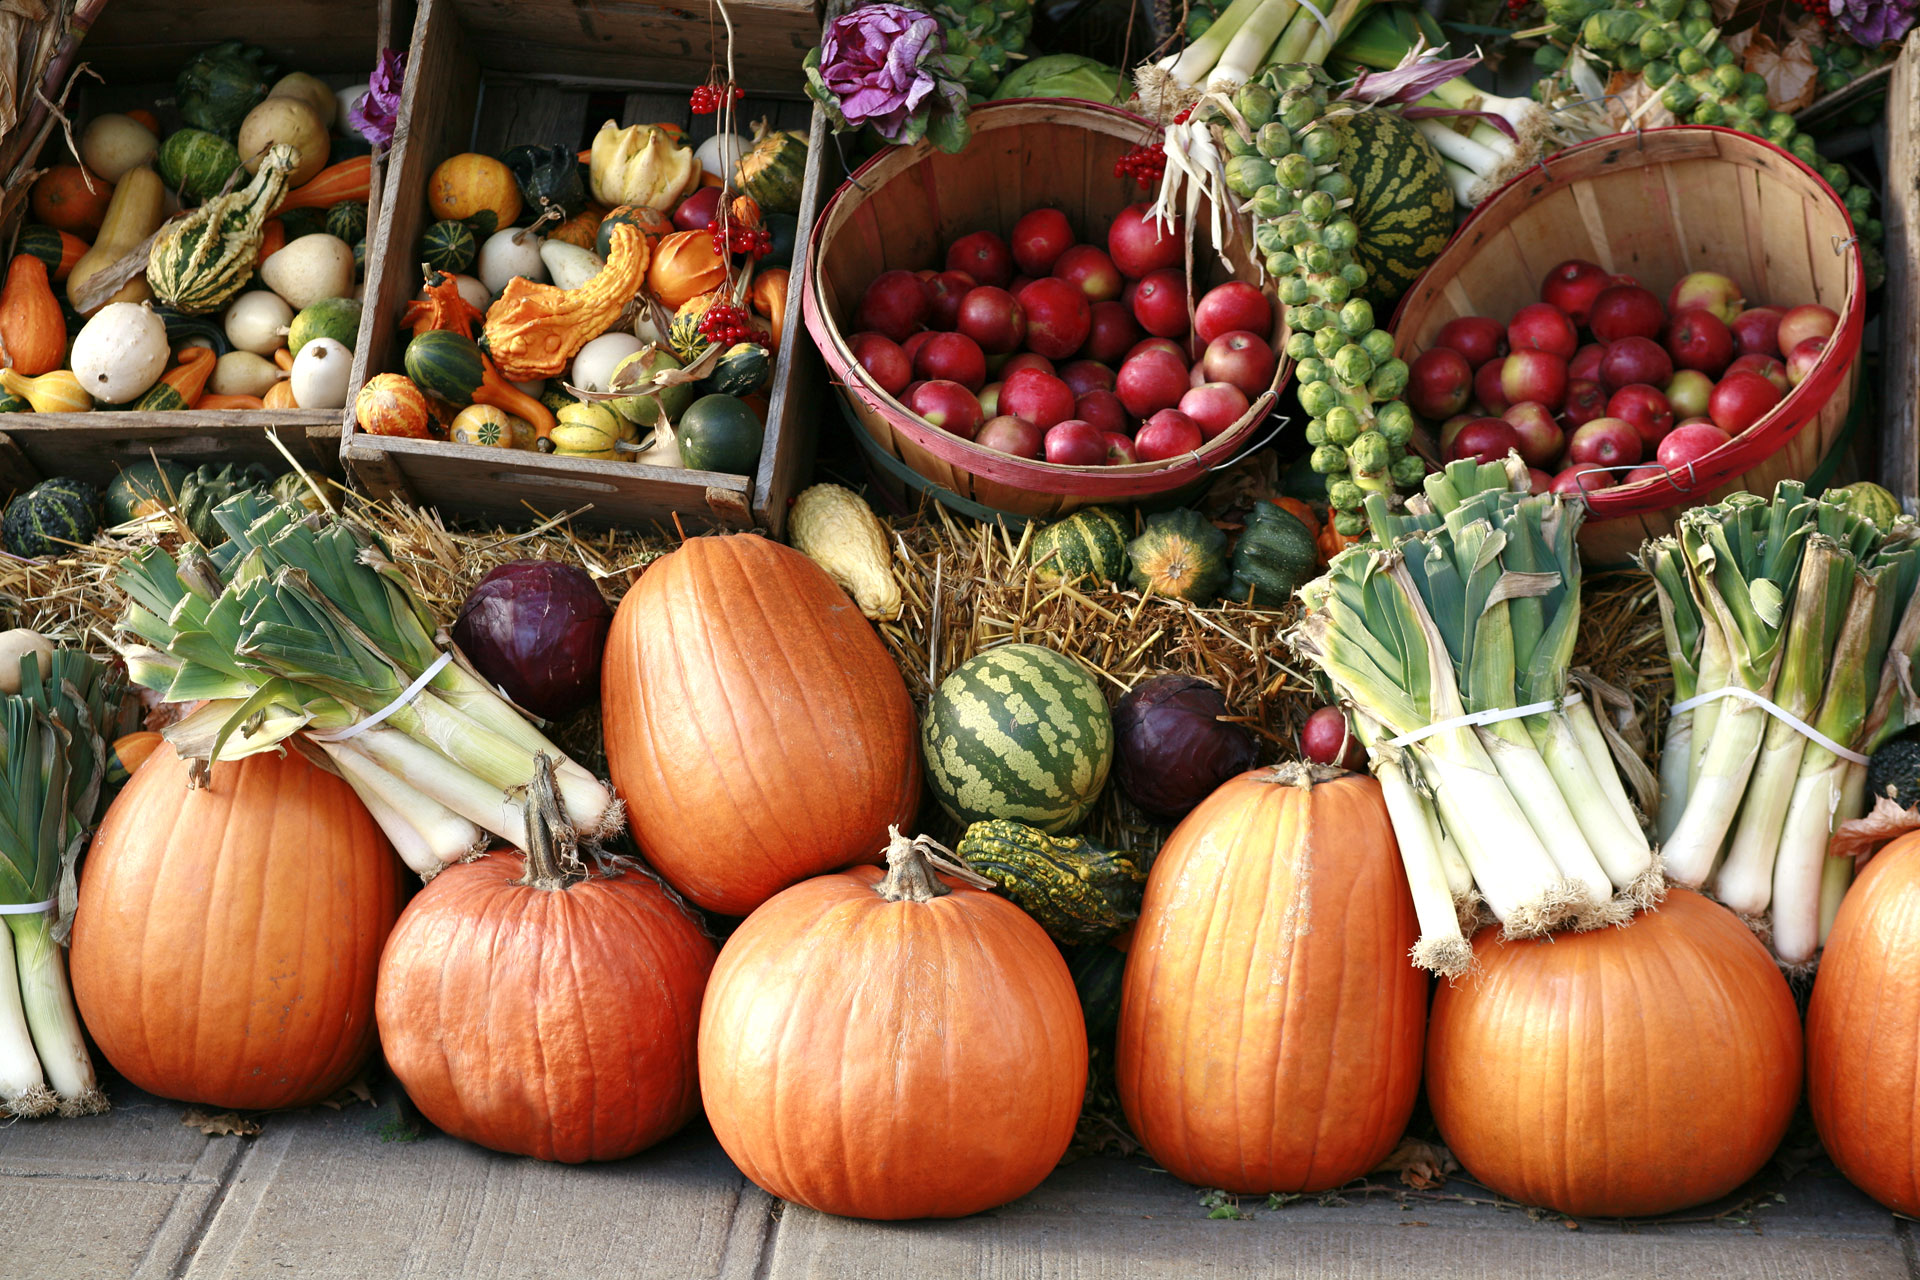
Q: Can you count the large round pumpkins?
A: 7